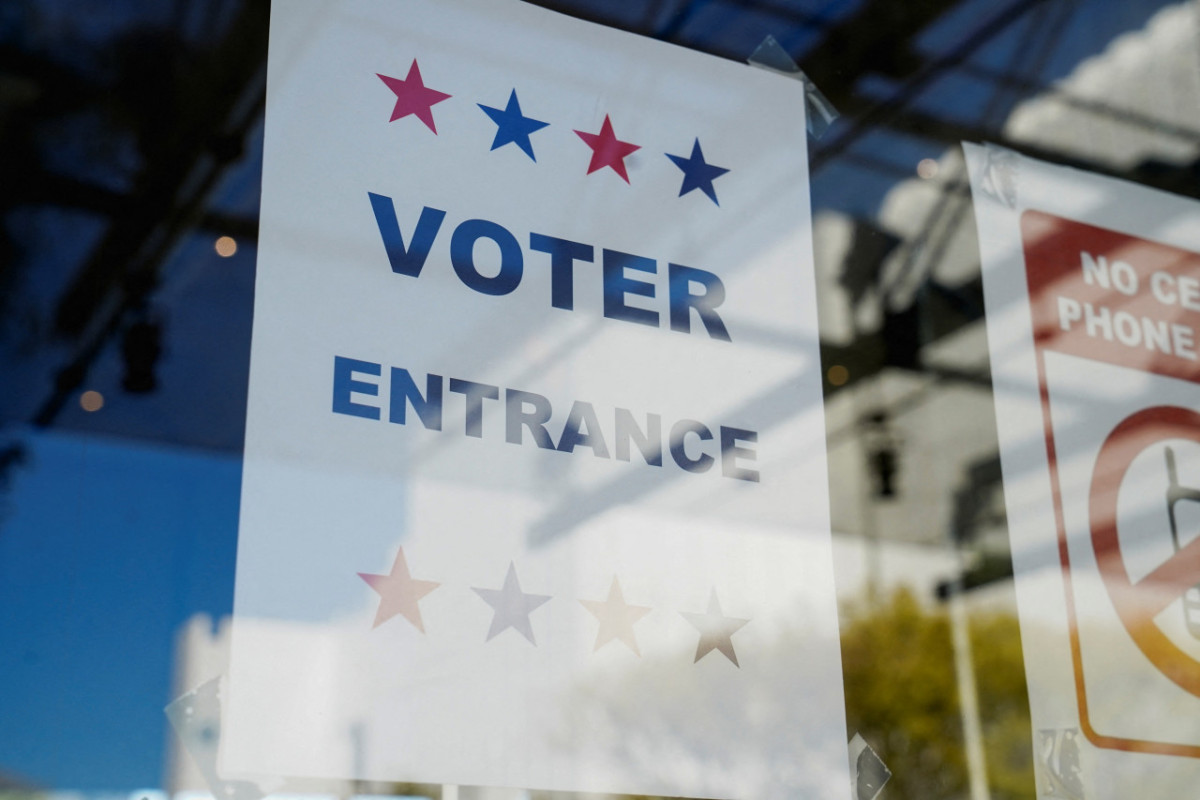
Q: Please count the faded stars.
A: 4